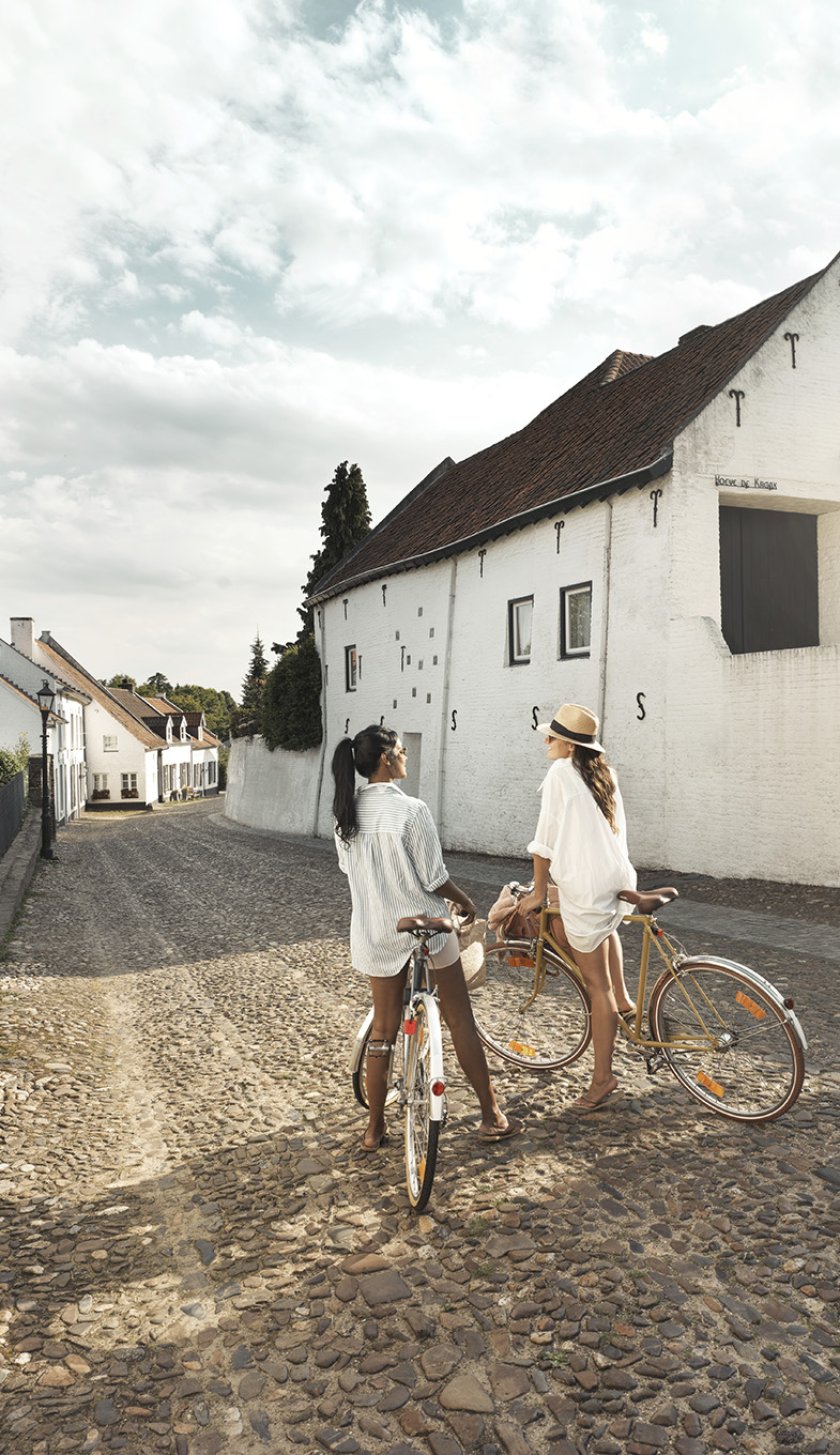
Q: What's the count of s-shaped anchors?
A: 5